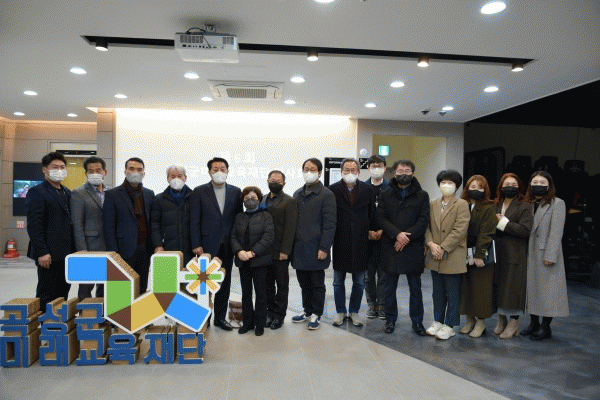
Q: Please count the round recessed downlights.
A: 15